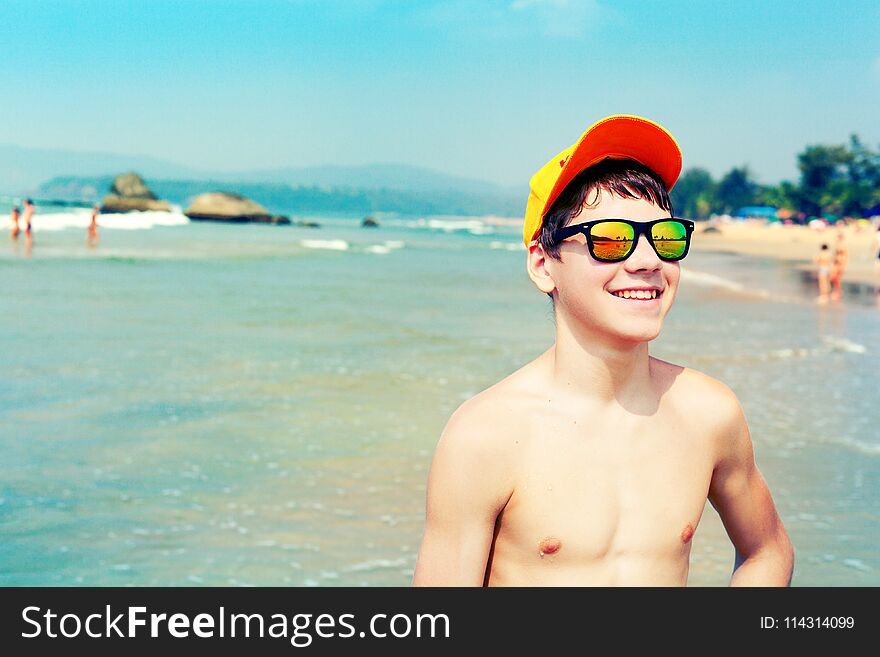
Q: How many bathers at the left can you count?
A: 3